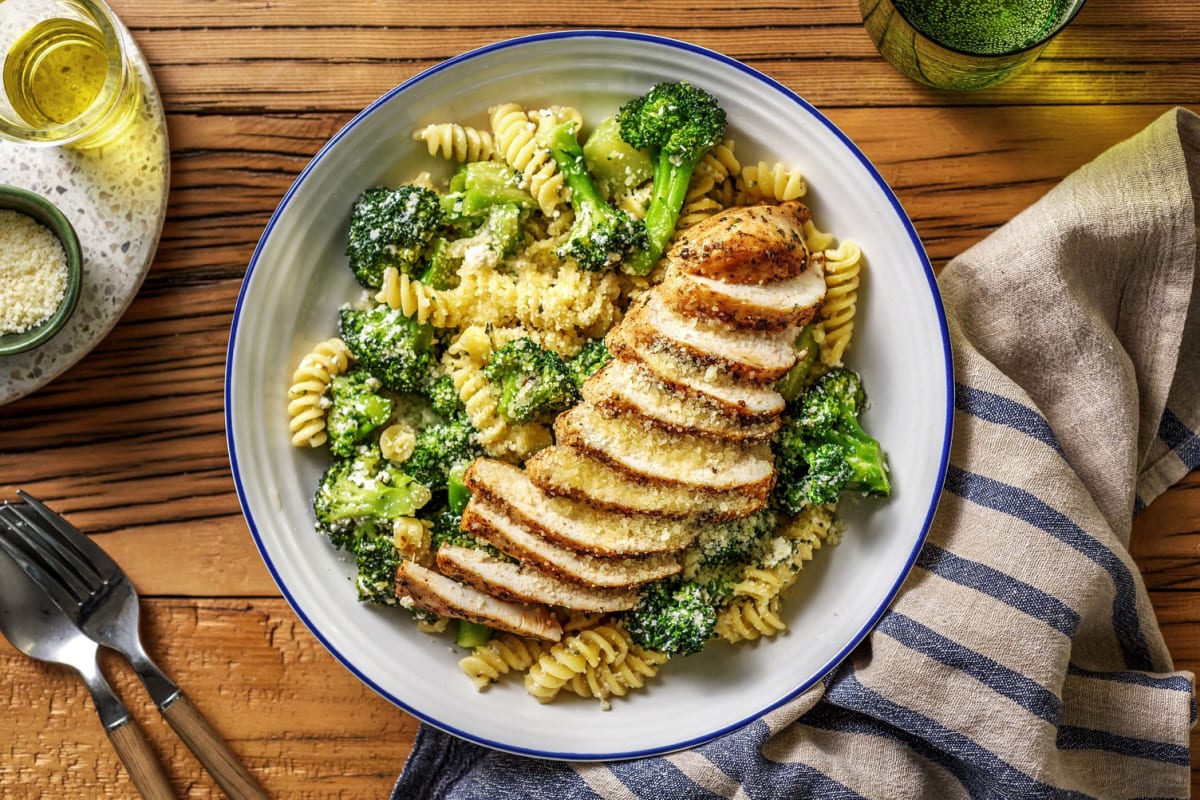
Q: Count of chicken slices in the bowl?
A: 11